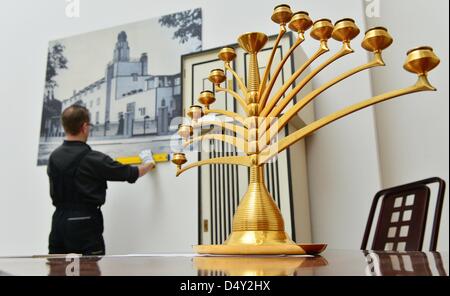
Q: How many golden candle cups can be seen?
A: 13